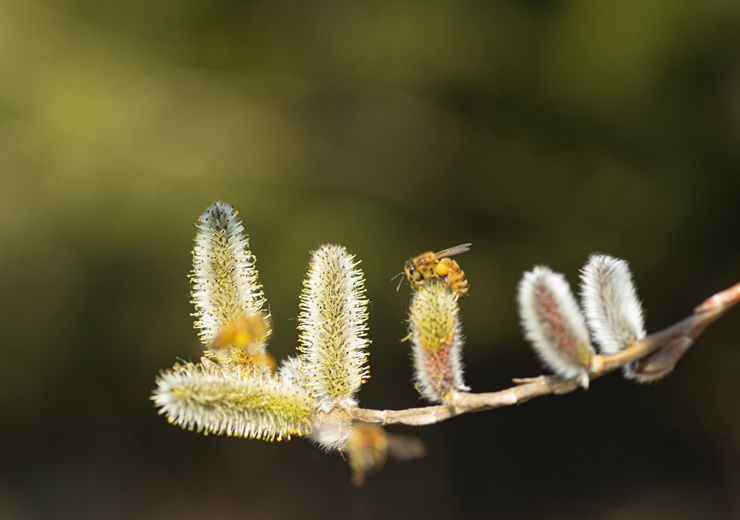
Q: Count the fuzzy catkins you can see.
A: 6